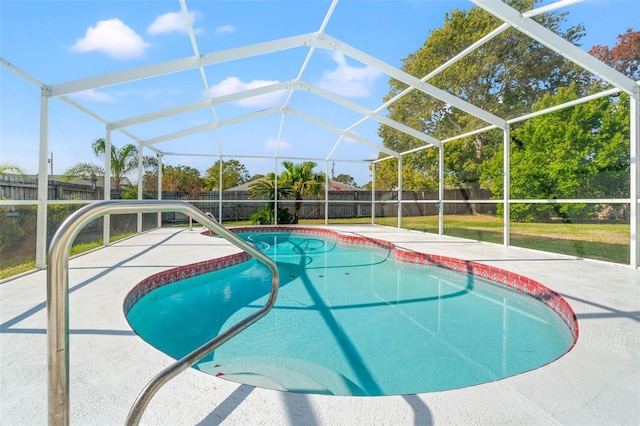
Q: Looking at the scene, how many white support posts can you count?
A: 12